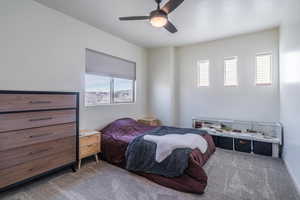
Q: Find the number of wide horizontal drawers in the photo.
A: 5